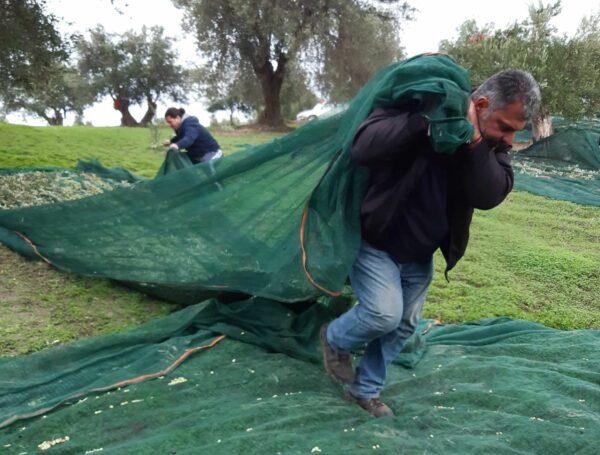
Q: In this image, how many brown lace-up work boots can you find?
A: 2